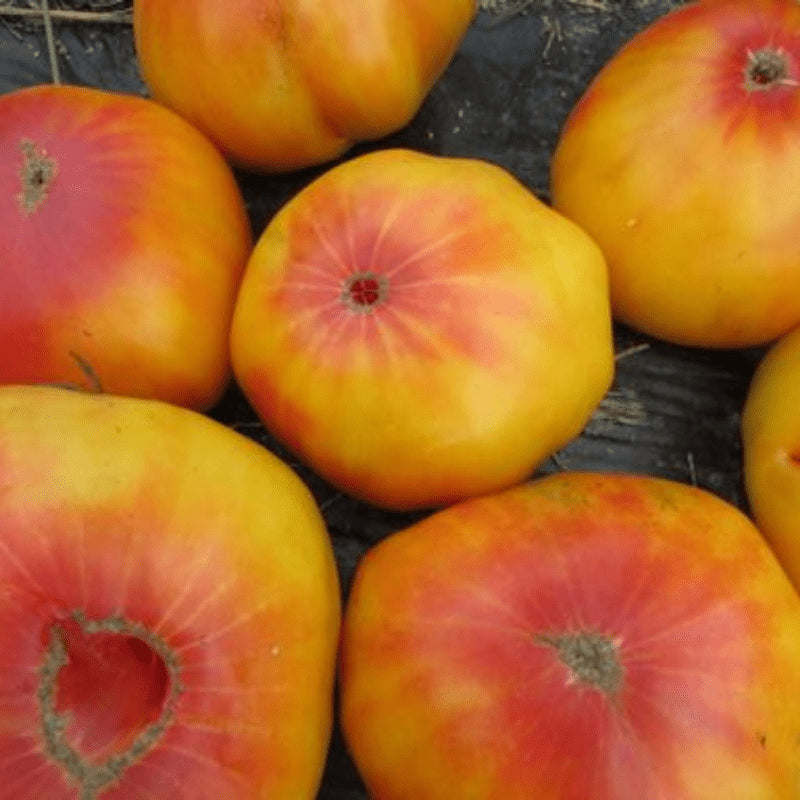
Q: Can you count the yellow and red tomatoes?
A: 7